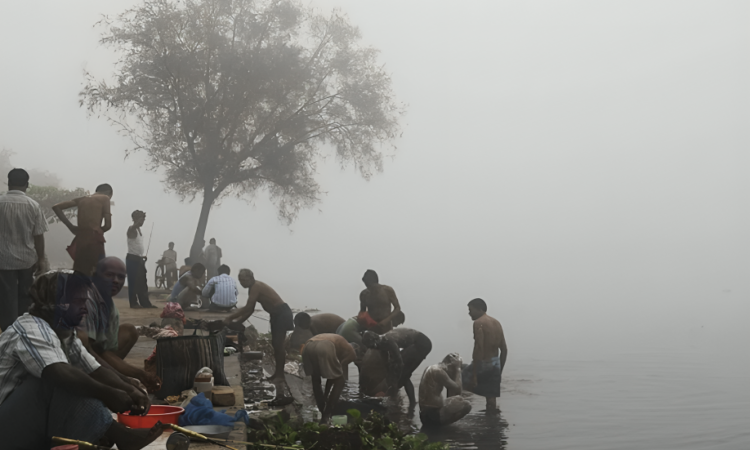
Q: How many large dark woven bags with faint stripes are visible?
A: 1